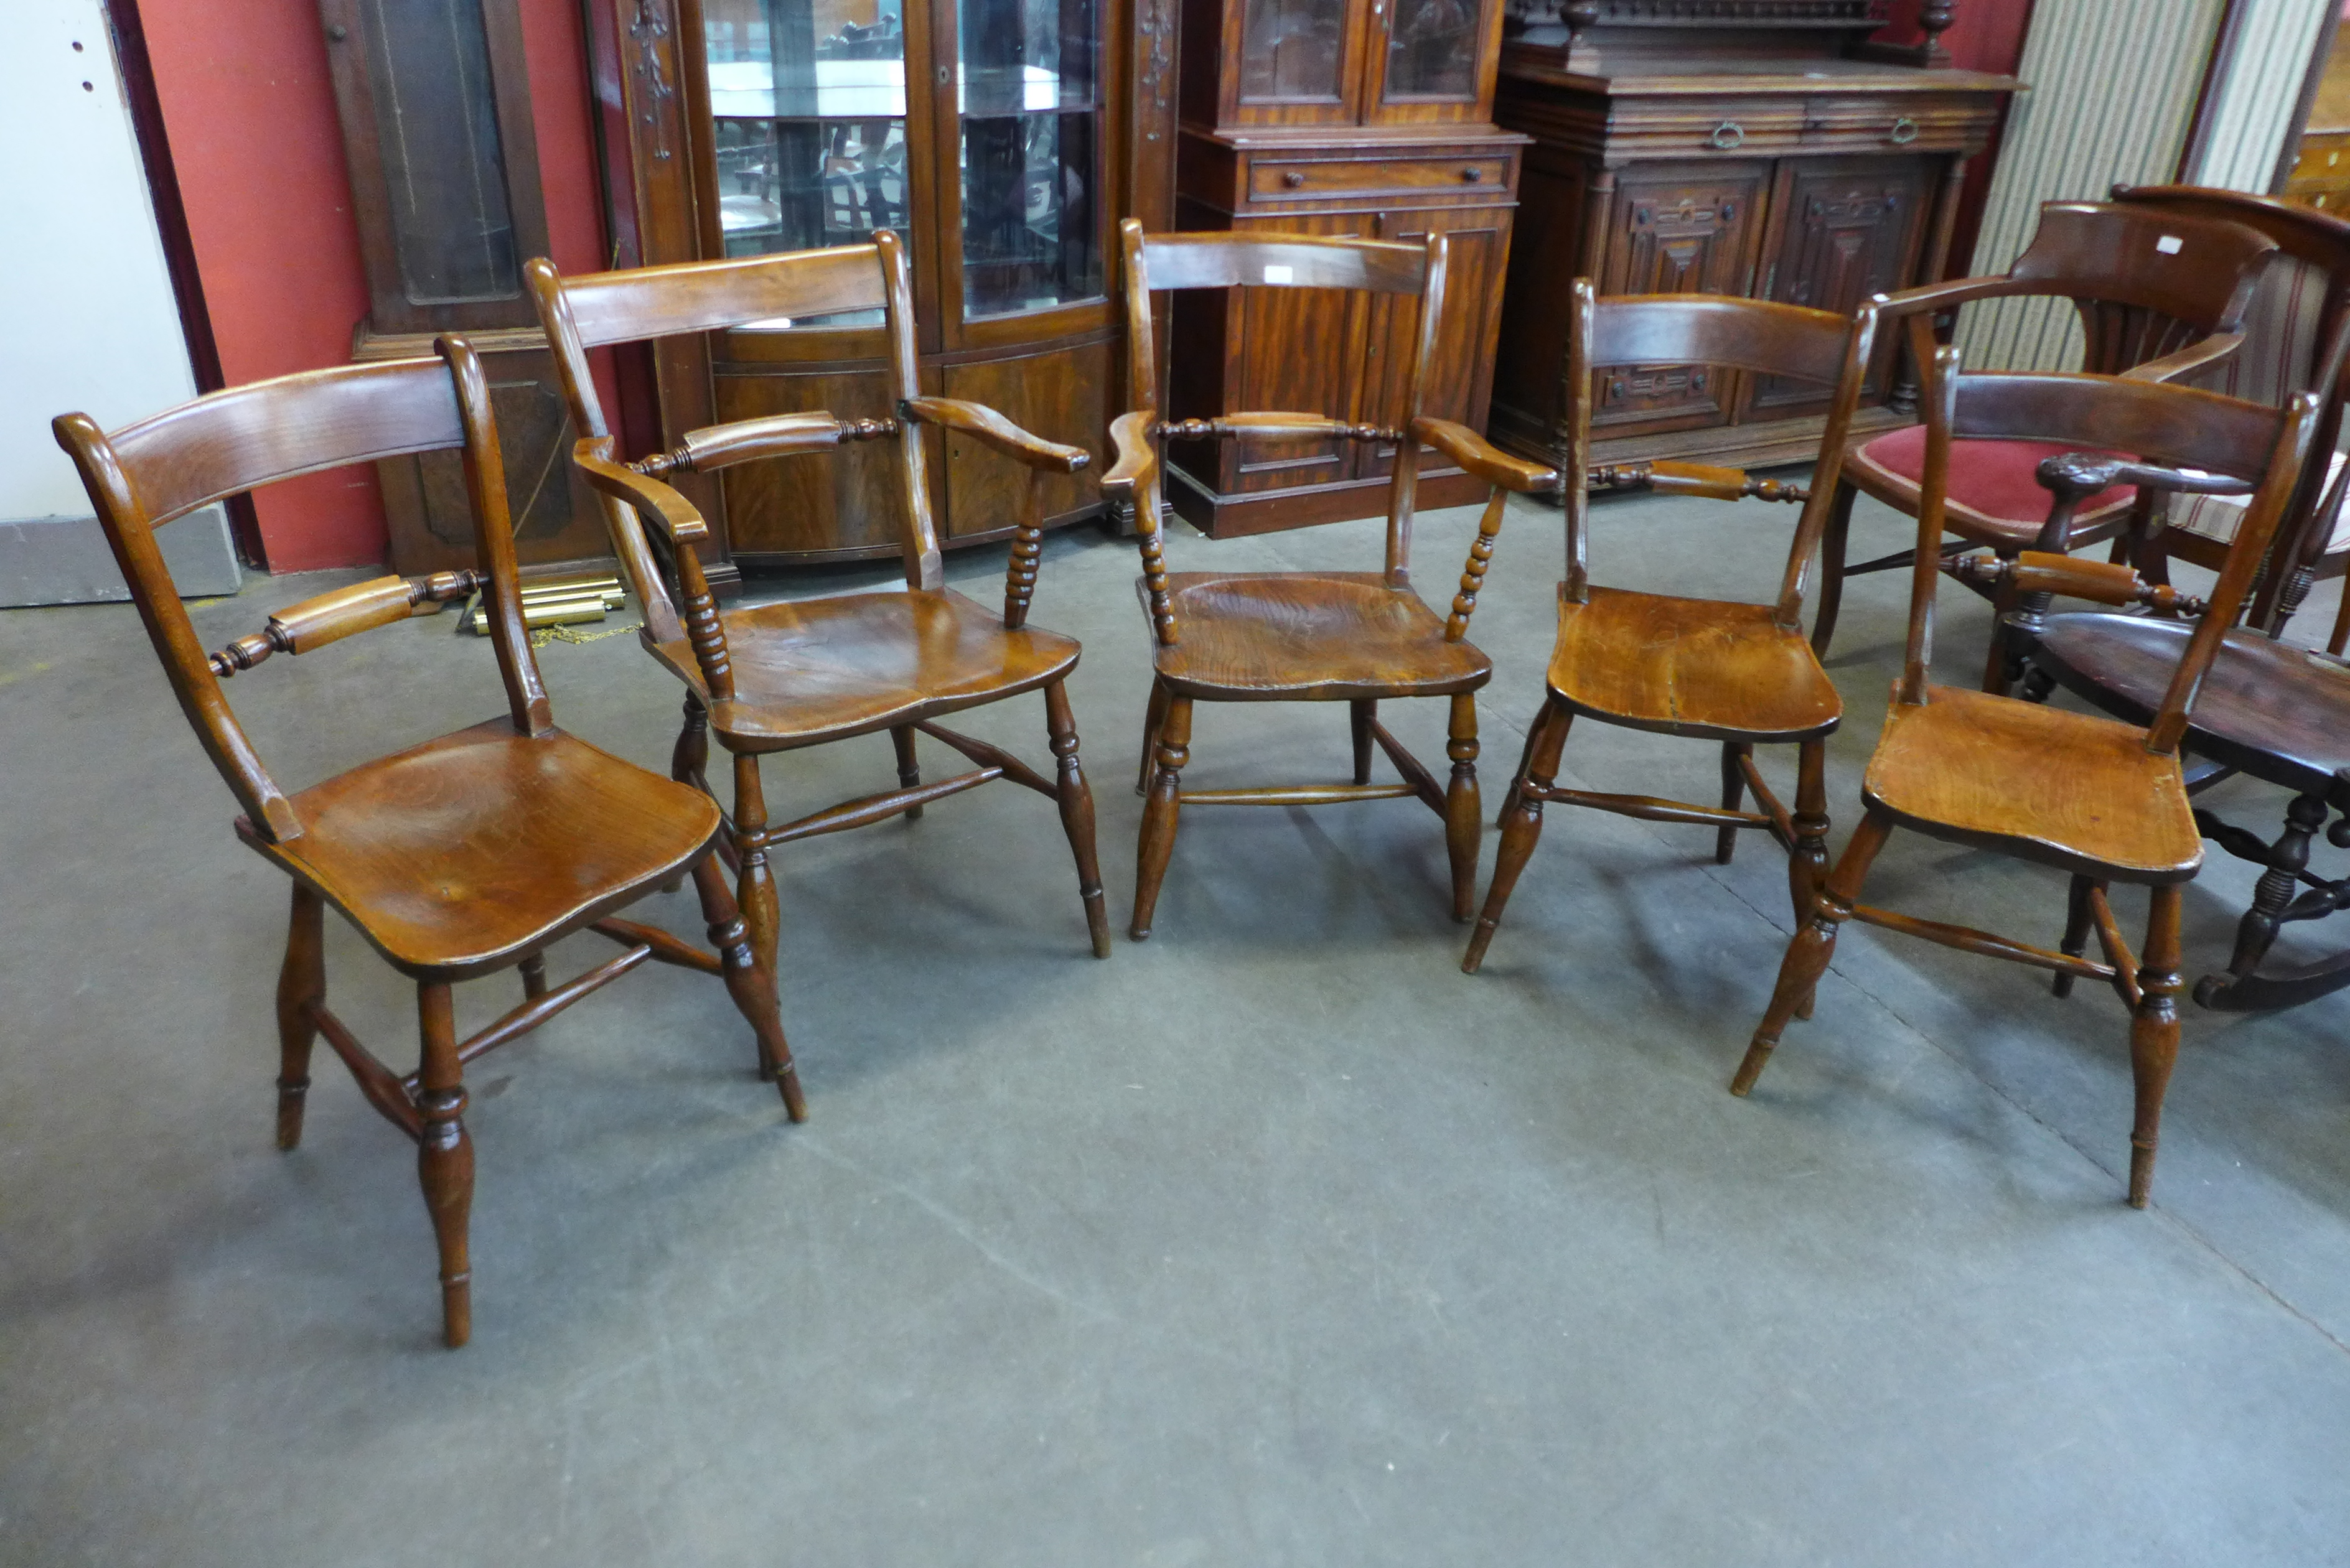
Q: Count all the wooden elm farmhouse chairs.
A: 5